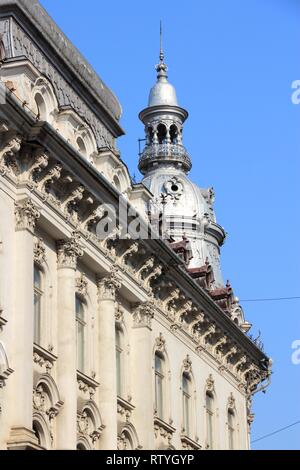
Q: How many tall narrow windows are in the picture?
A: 7